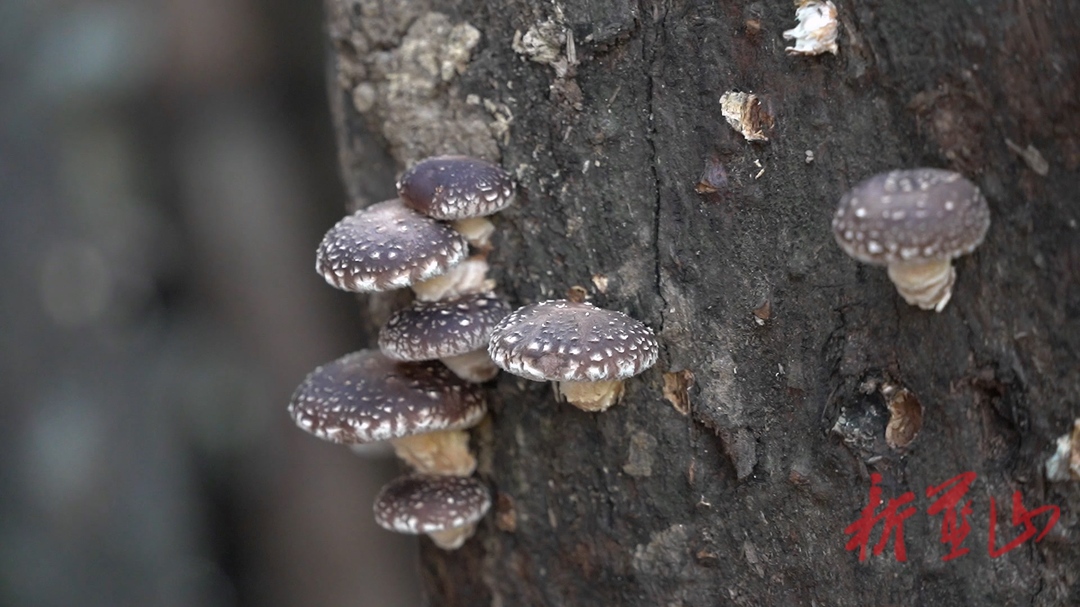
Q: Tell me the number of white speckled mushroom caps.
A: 7